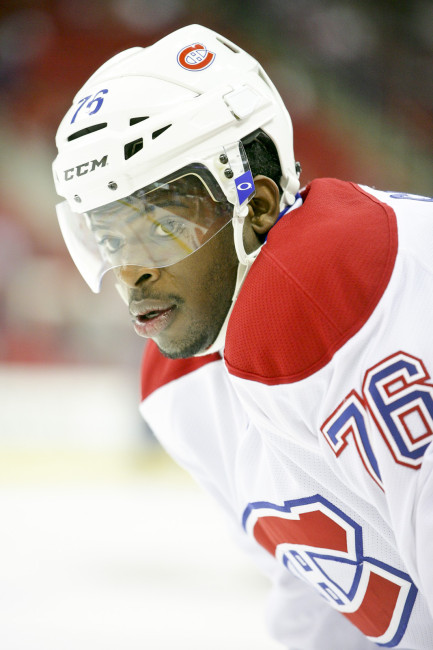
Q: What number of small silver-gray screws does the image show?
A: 4